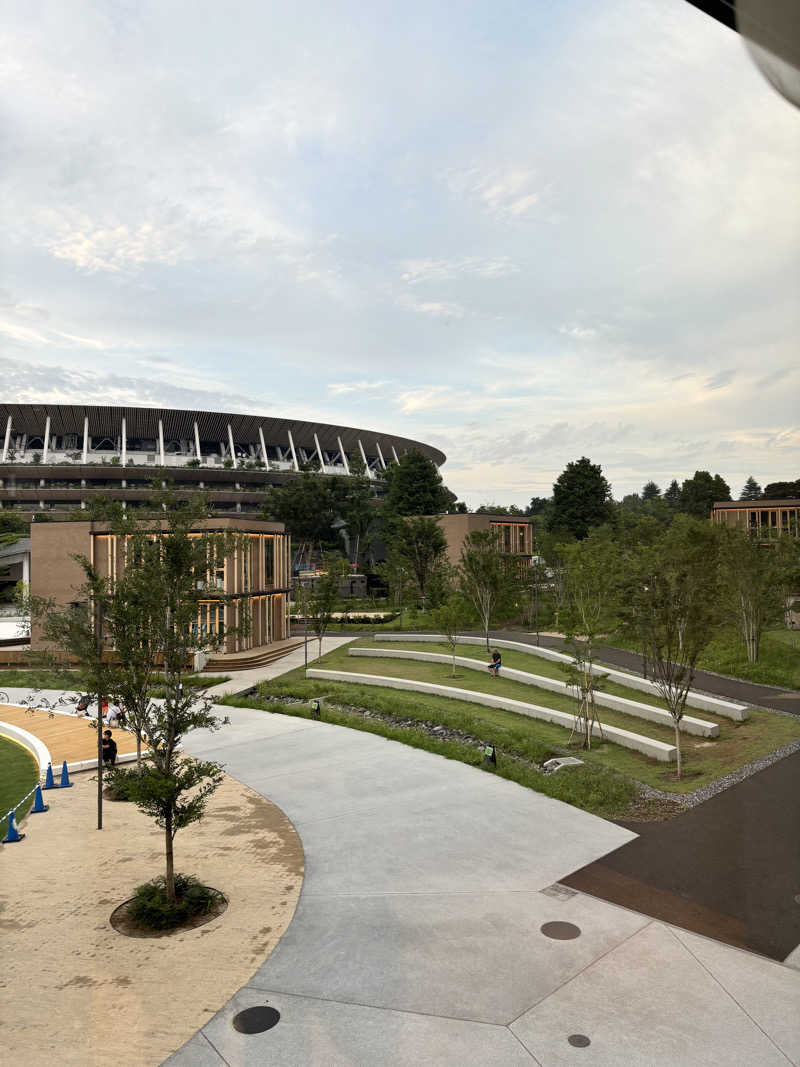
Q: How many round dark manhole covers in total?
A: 3